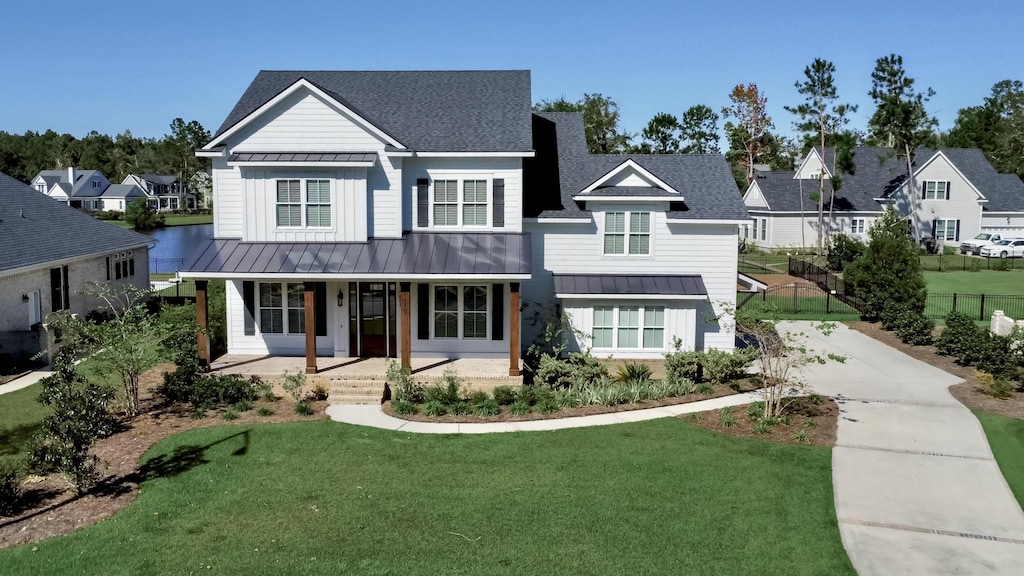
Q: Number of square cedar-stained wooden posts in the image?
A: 4